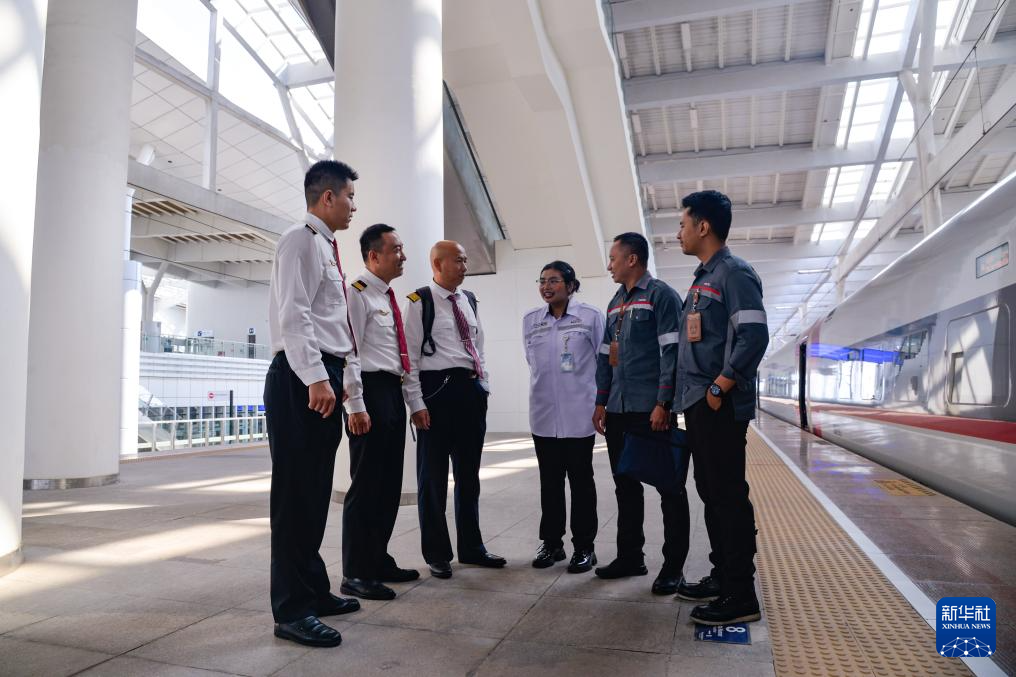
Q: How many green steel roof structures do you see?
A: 0